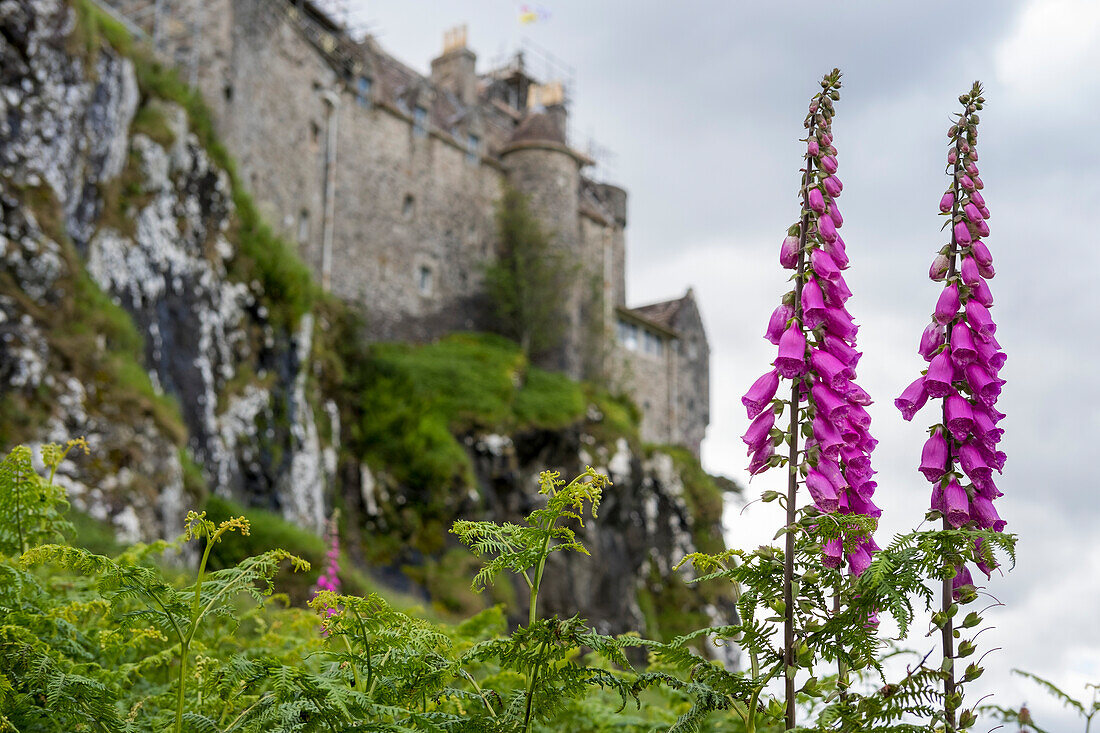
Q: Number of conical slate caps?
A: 1